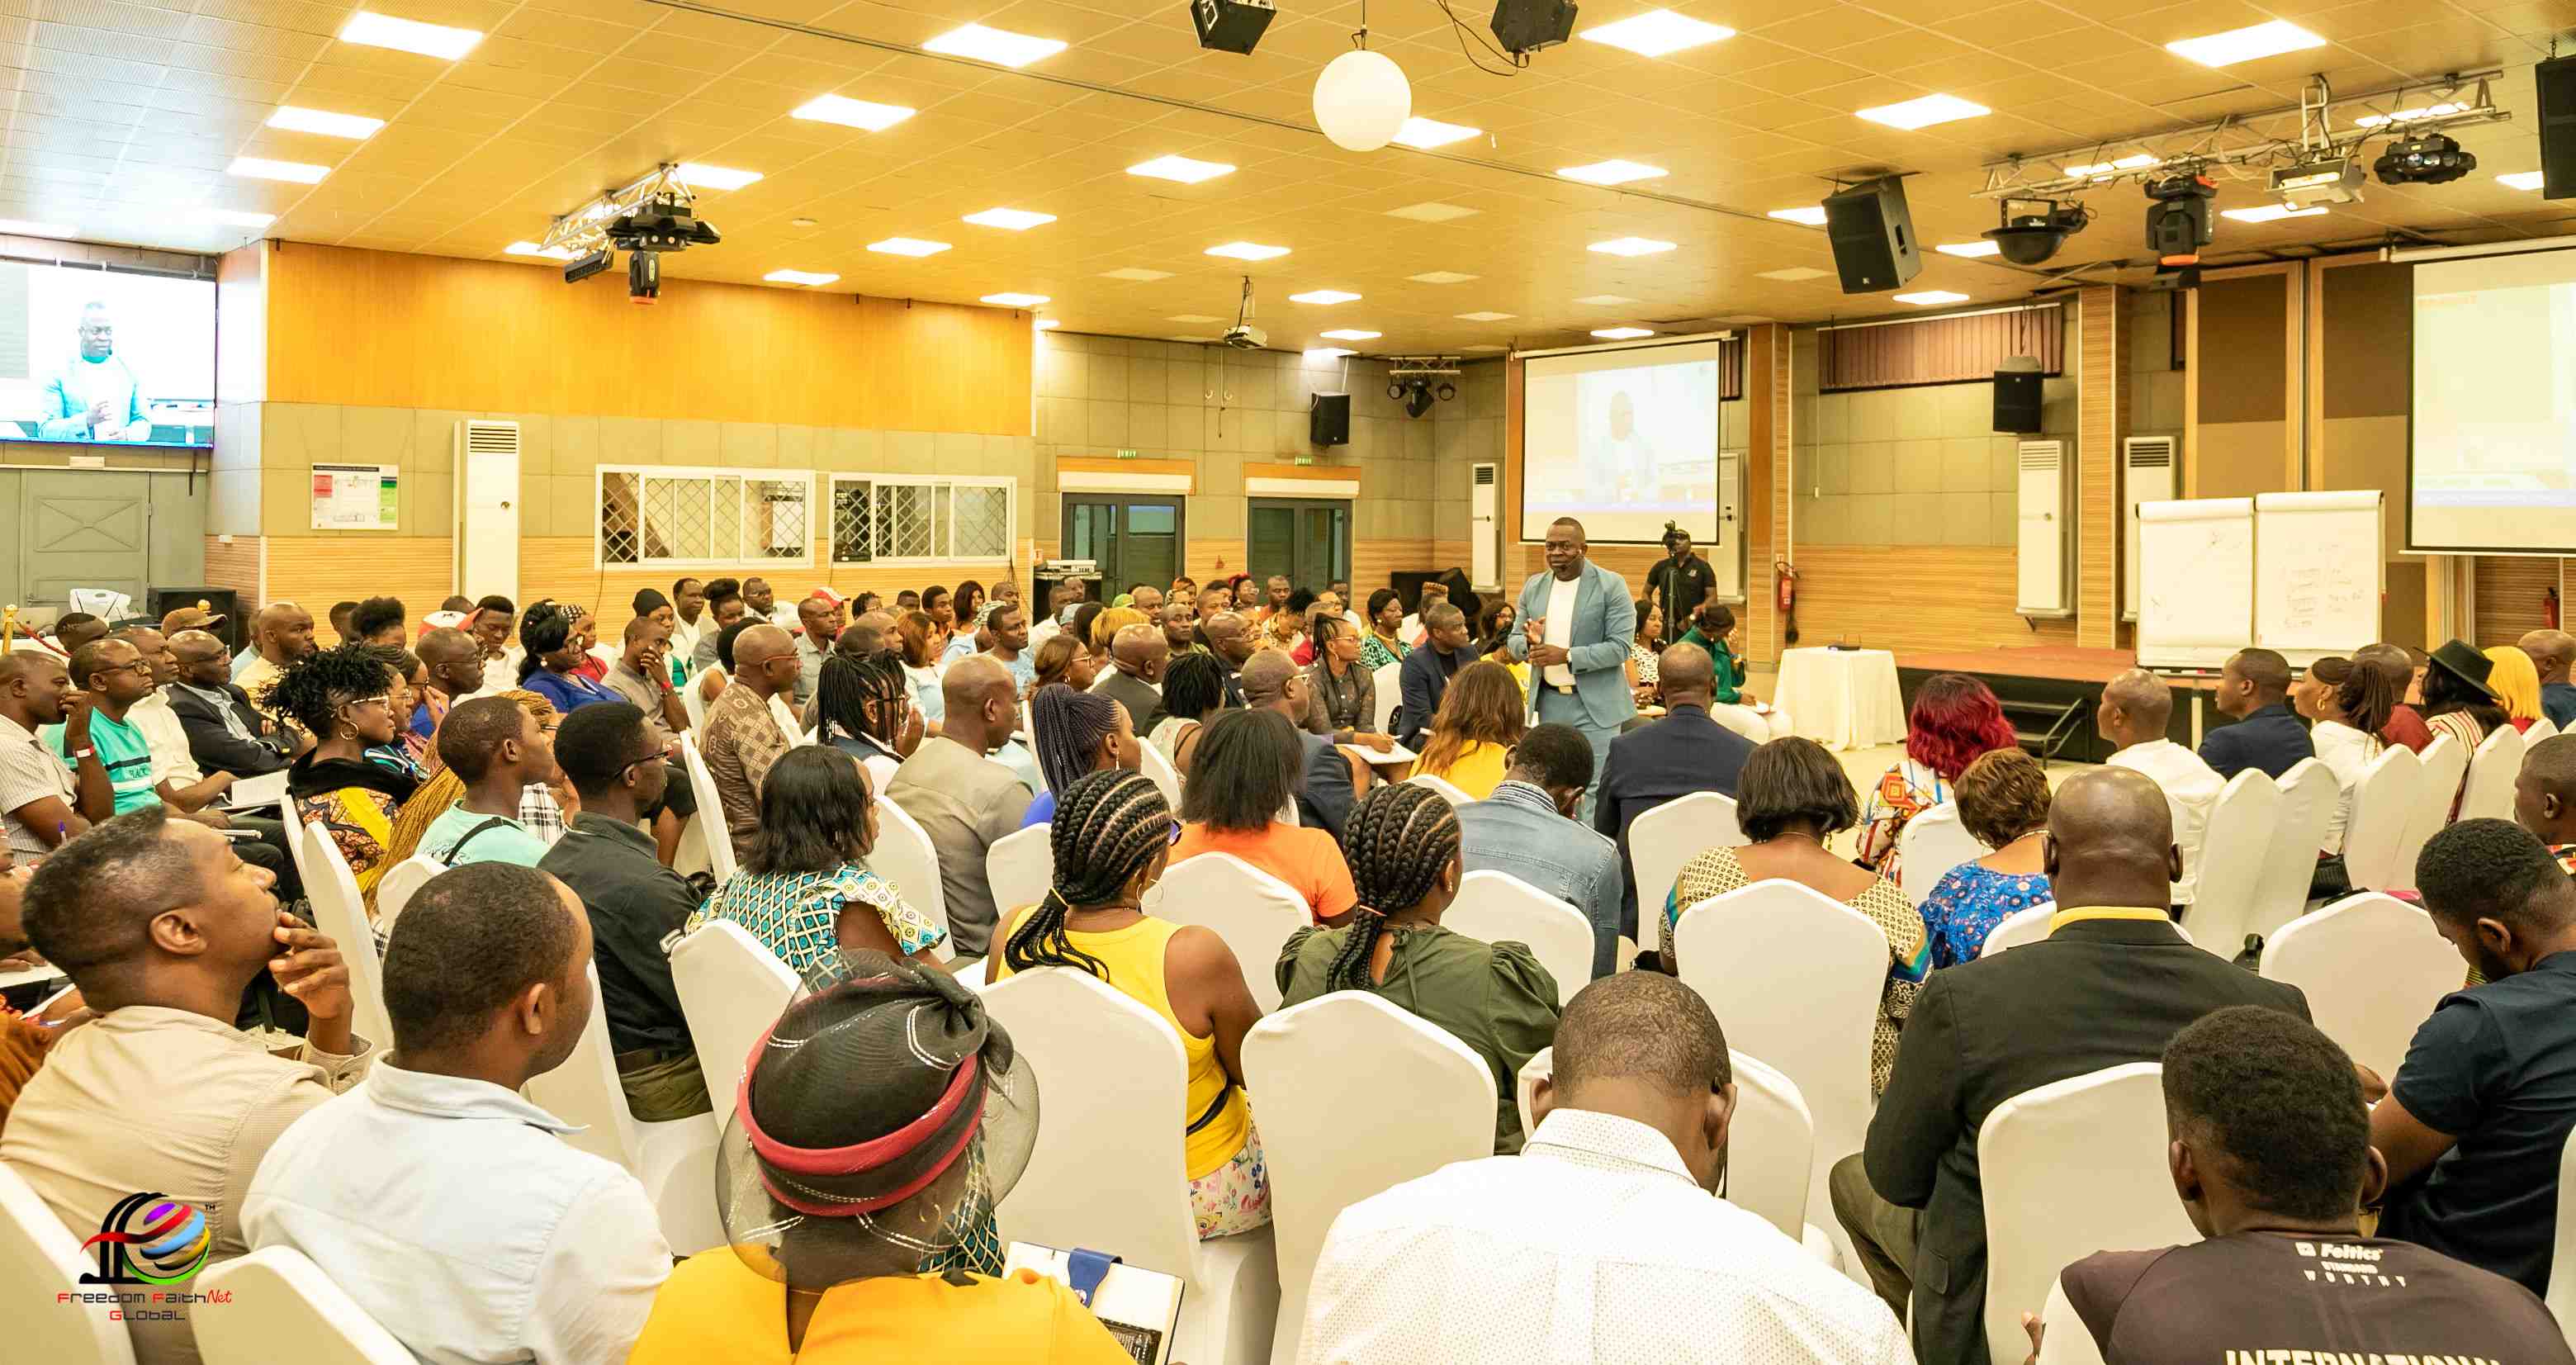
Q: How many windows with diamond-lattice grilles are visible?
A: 2